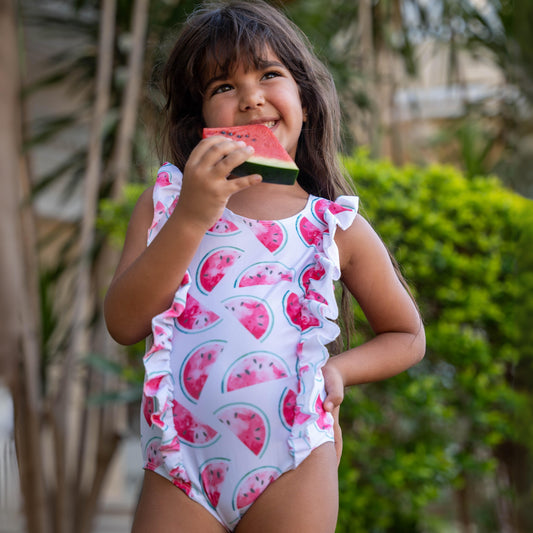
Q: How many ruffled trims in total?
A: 2